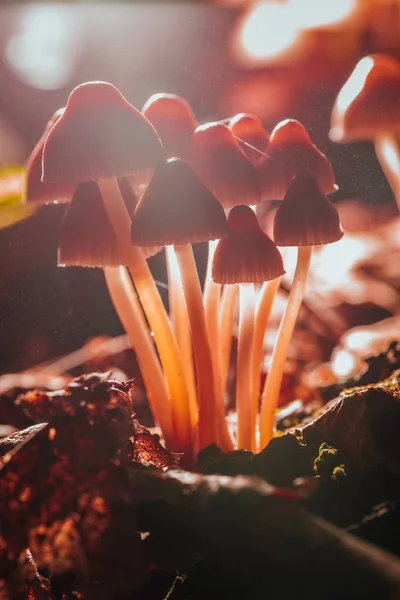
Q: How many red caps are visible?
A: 11